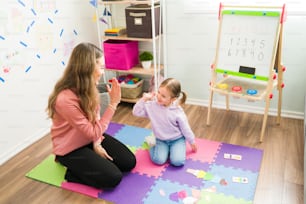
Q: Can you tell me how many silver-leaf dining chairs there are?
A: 0